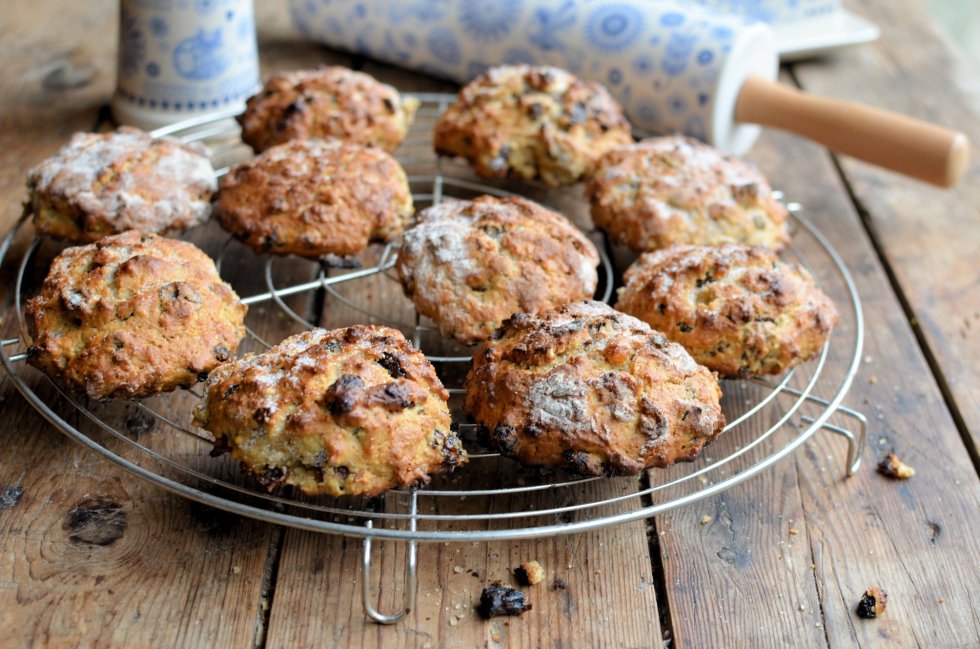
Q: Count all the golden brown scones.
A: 10